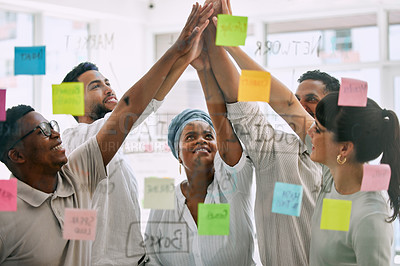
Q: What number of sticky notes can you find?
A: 13